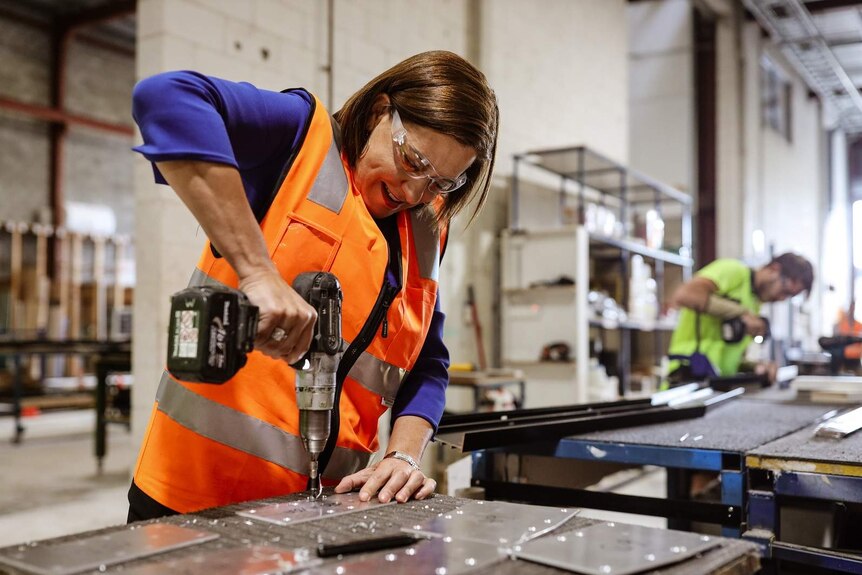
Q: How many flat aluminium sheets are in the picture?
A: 6